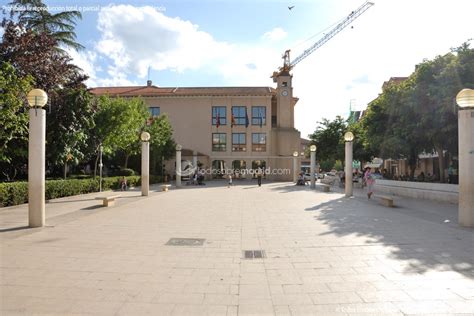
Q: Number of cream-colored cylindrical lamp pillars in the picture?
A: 7